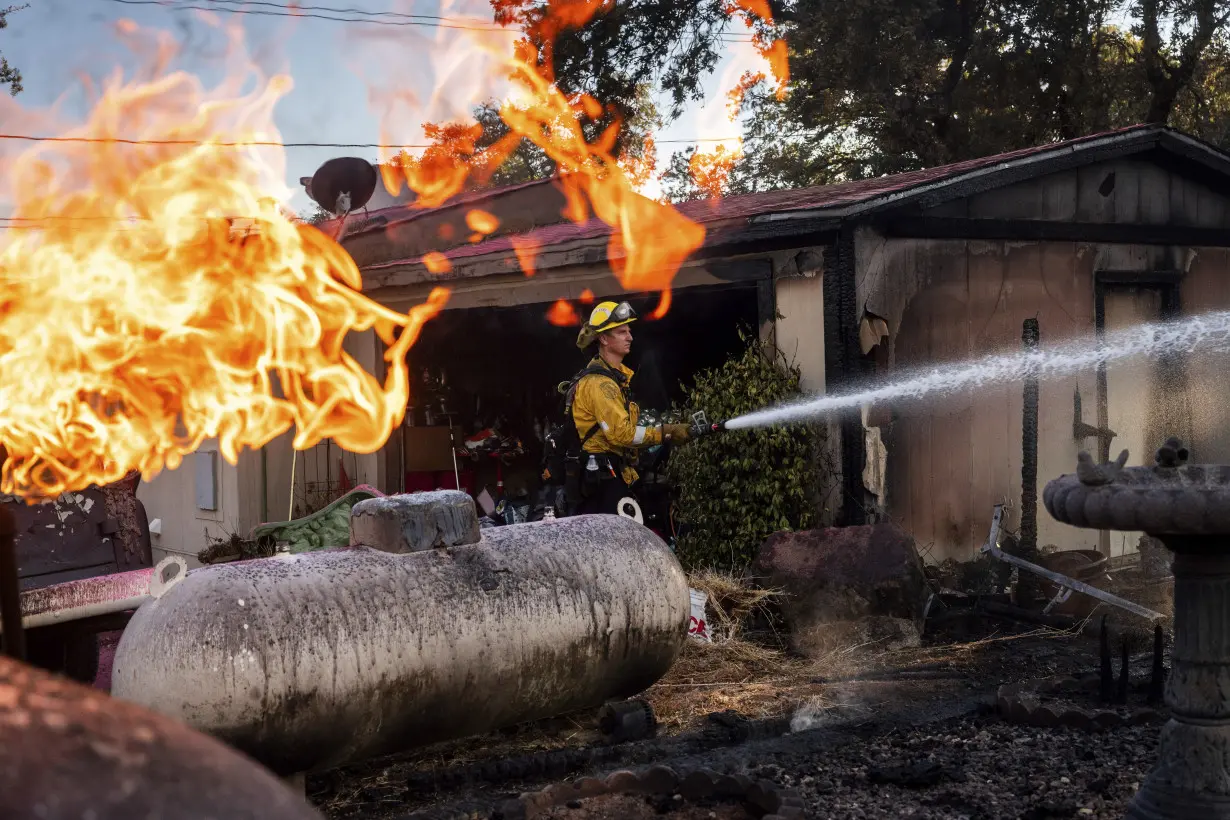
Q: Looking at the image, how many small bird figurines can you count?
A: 2